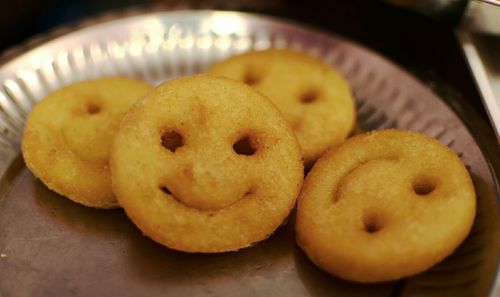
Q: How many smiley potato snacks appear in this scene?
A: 4